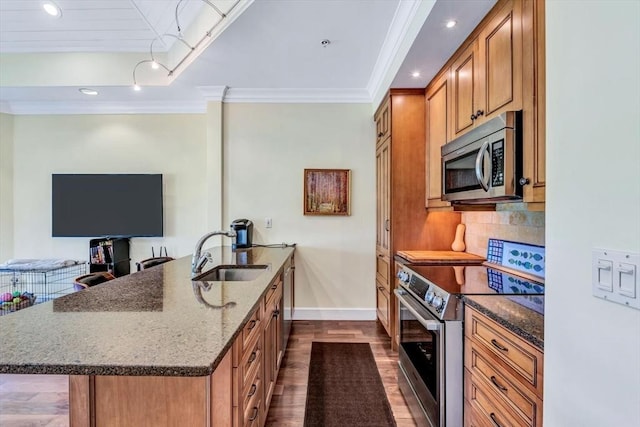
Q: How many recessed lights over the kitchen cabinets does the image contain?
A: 2